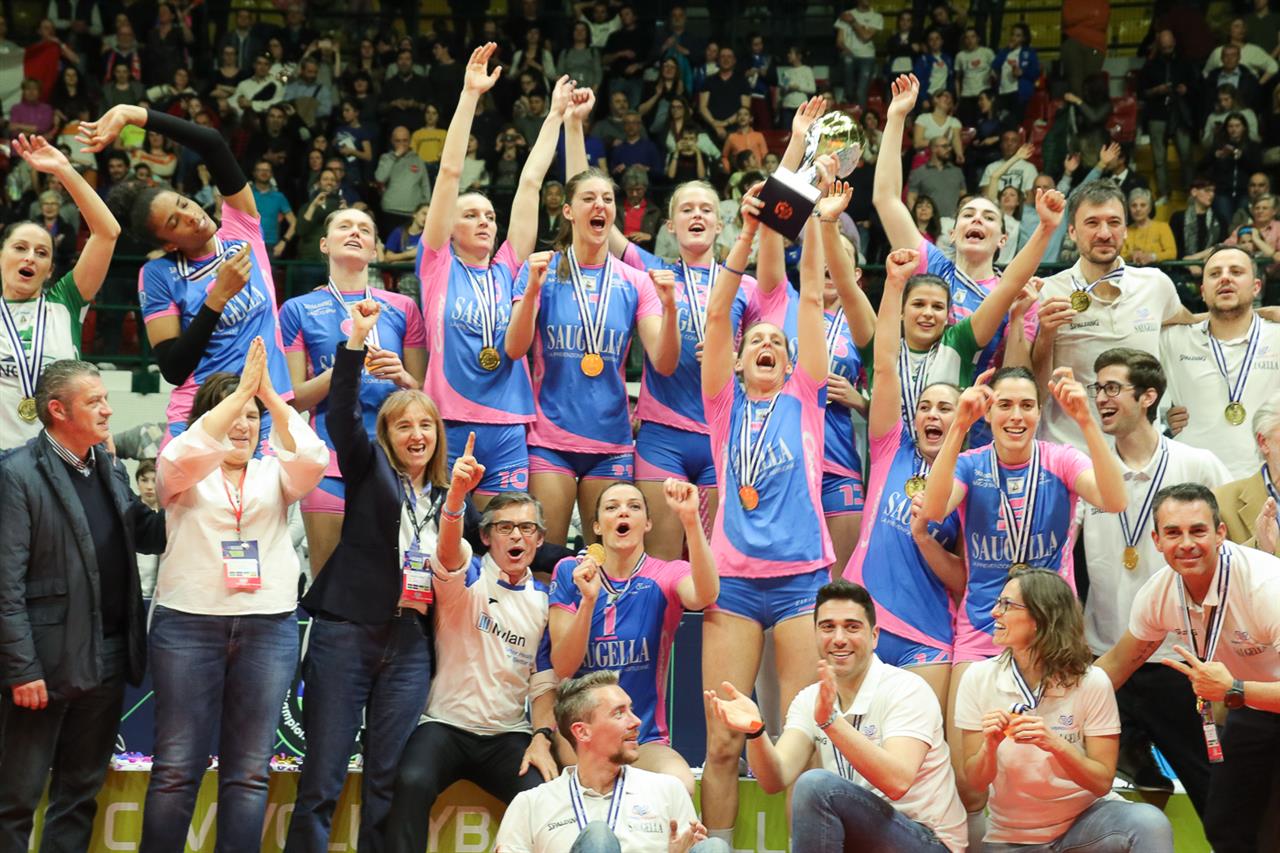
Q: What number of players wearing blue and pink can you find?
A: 11